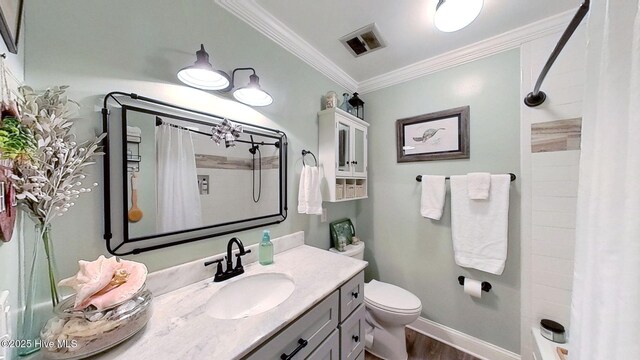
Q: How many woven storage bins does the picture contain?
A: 3